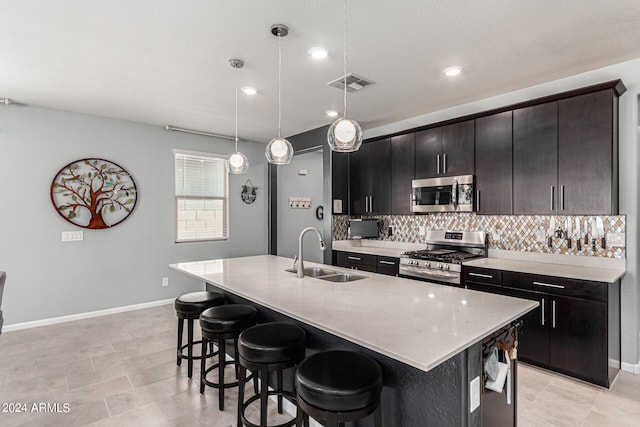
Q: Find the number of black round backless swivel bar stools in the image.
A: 4